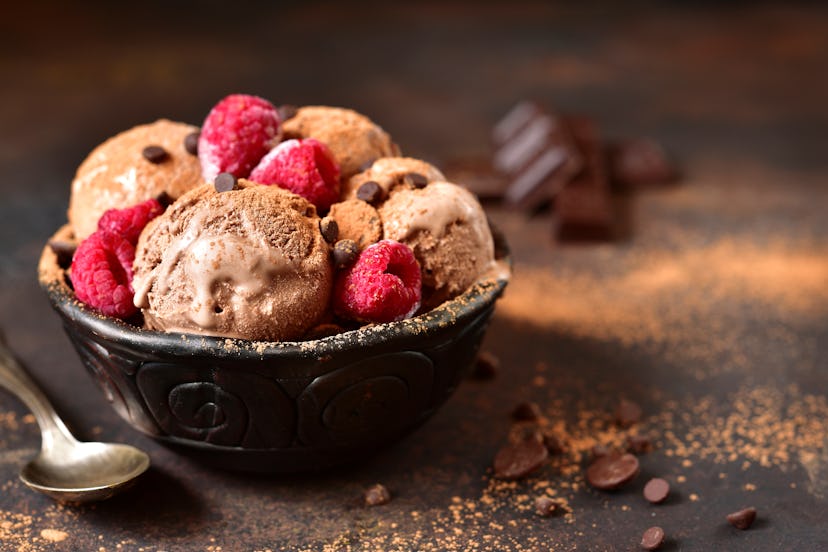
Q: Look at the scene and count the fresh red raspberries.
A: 5